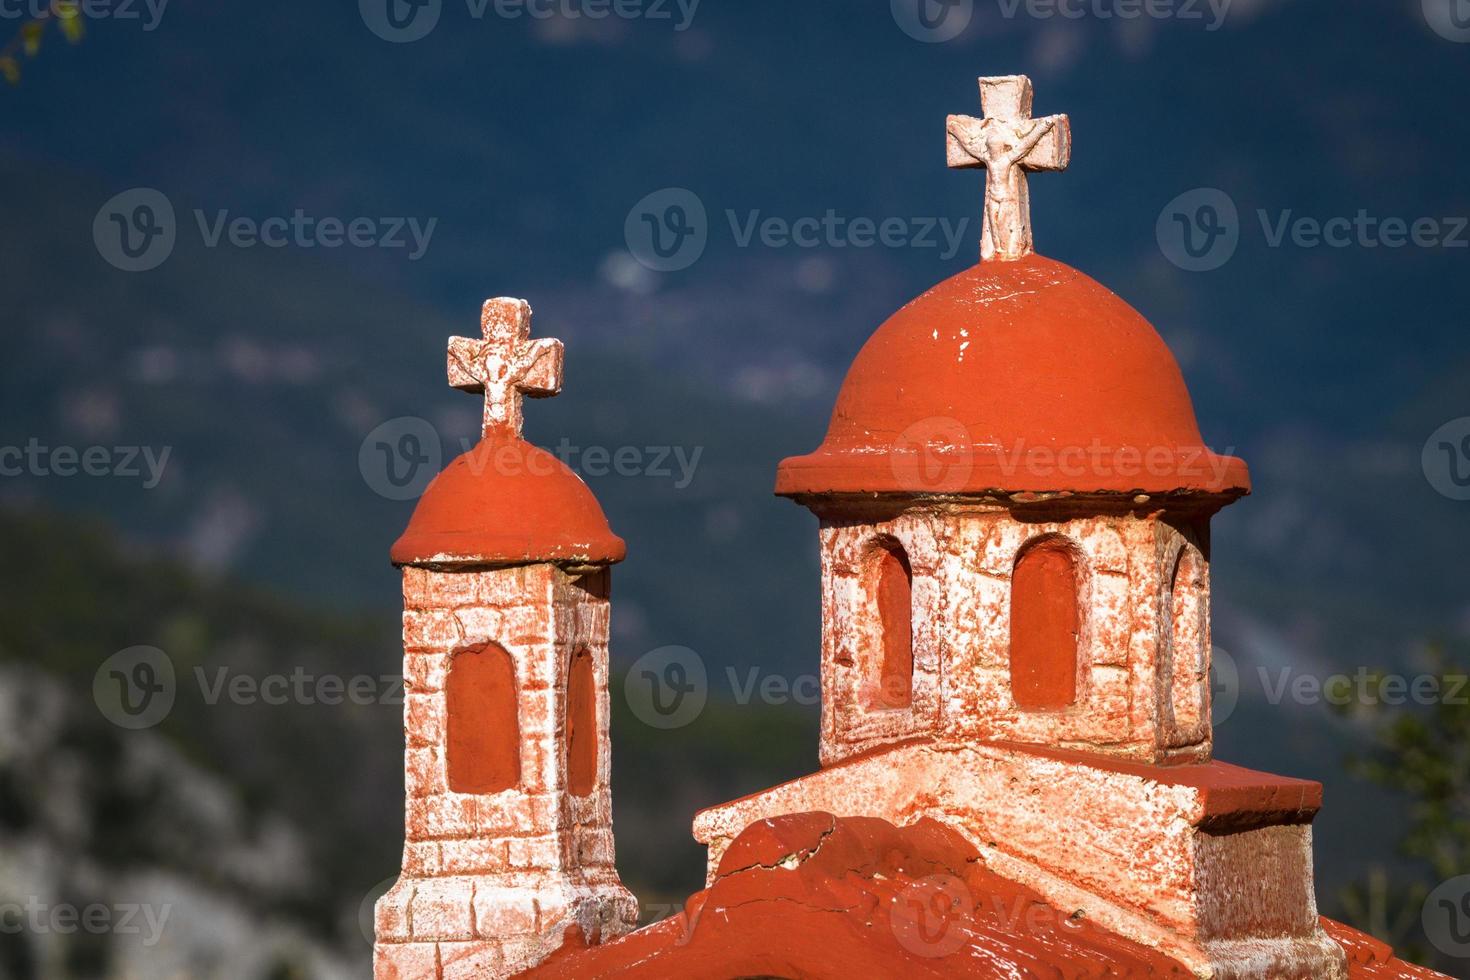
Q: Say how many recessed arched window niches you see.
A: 5